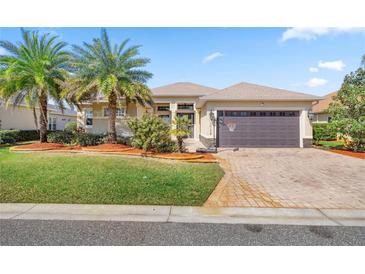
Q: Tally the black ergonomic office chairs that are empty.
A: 0